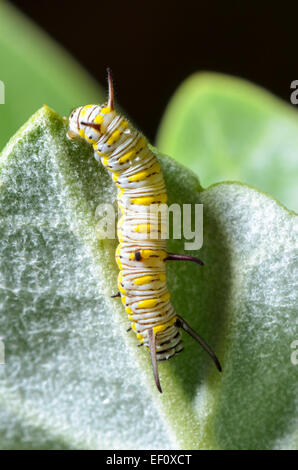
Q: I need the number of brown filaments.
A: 5